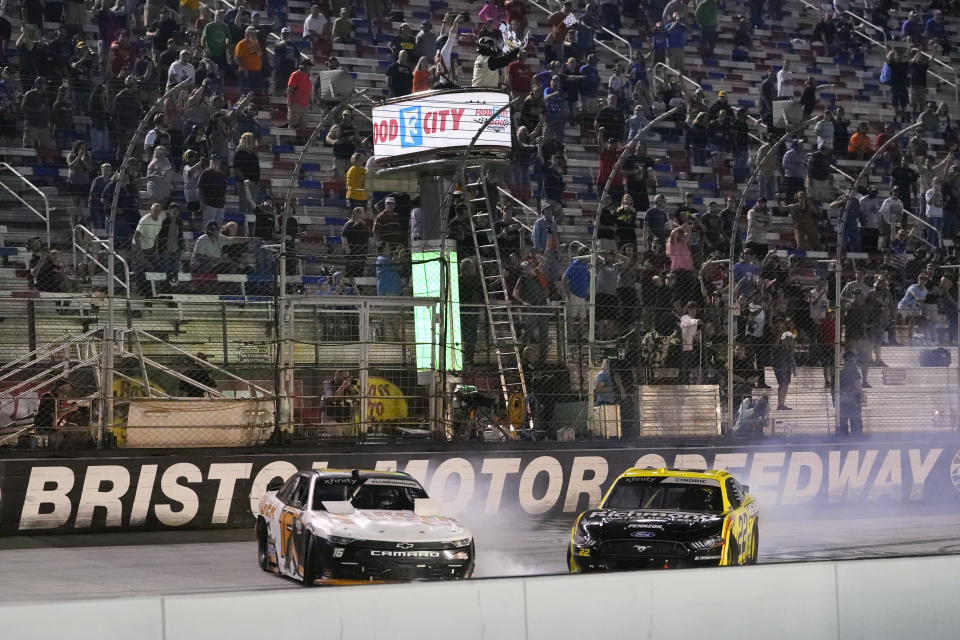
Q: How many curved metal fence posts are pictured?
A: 6